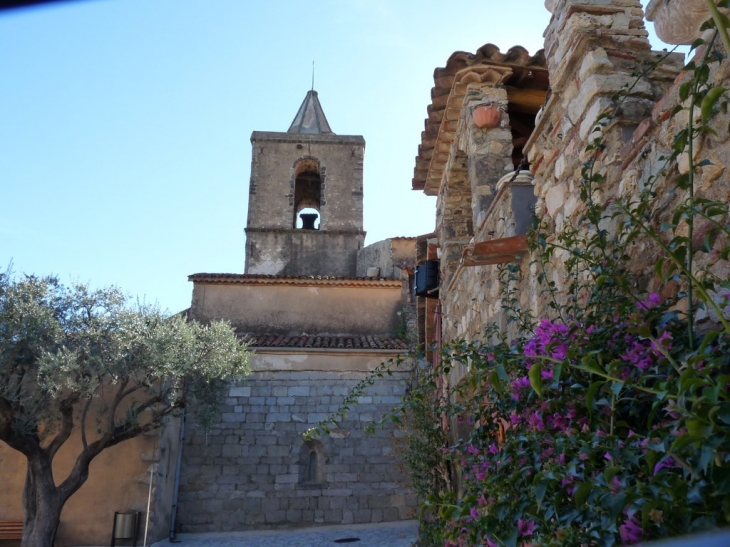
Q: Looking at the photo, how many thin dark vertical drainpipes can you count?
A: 1